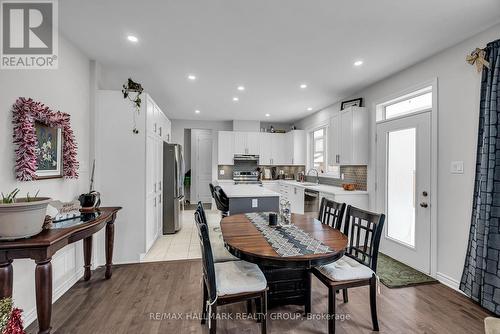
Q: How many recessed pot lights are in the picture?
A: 9